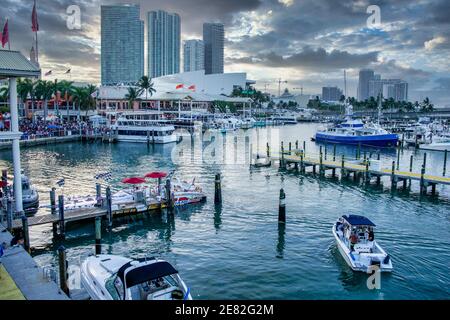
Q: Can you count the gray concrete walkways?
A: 1